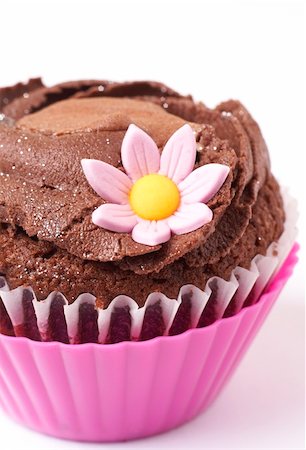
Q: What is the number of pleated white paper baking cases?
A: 1